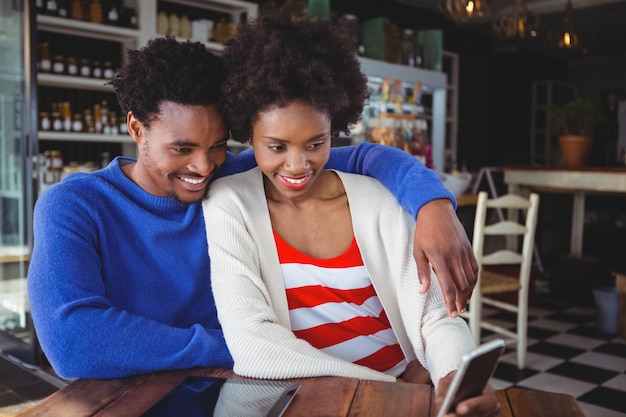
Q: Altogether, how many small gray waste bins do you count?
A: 1